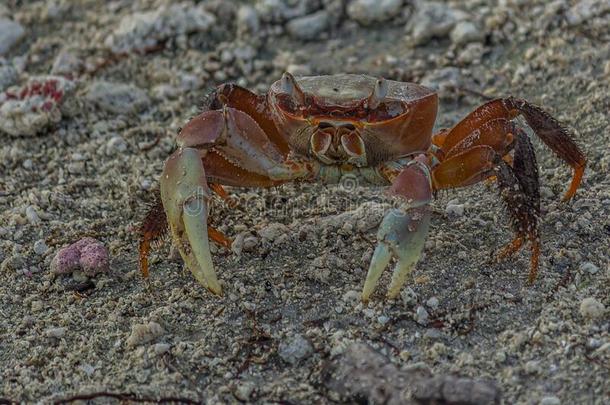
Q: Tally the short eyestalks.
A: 2